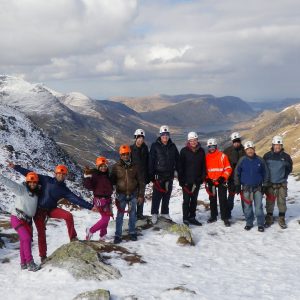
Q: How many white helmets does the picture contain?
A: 7